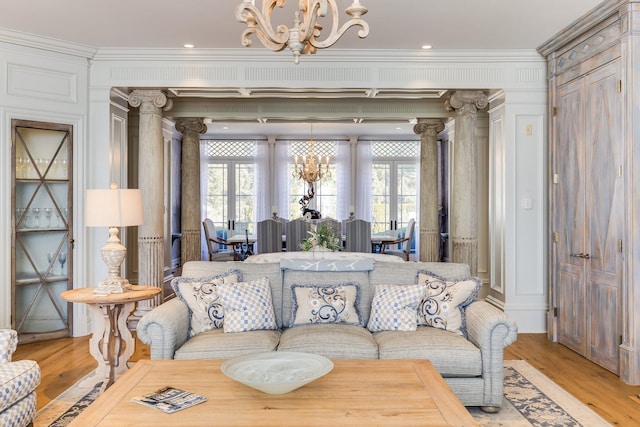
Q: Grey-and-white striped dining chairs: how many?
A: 4